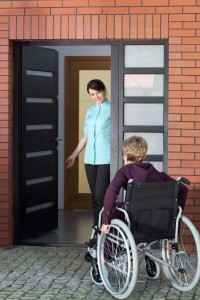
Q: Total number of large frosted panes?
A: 5